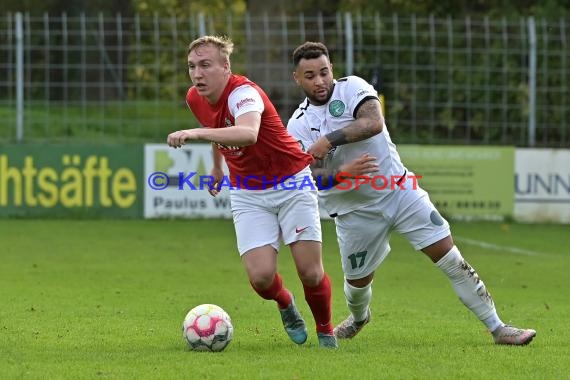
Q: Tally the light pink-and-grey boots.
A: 2